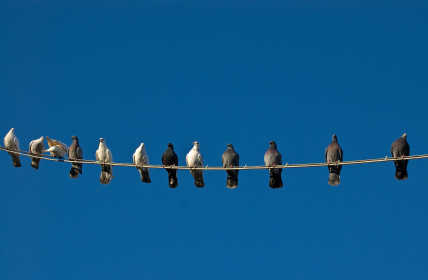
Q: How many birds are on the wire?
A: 12